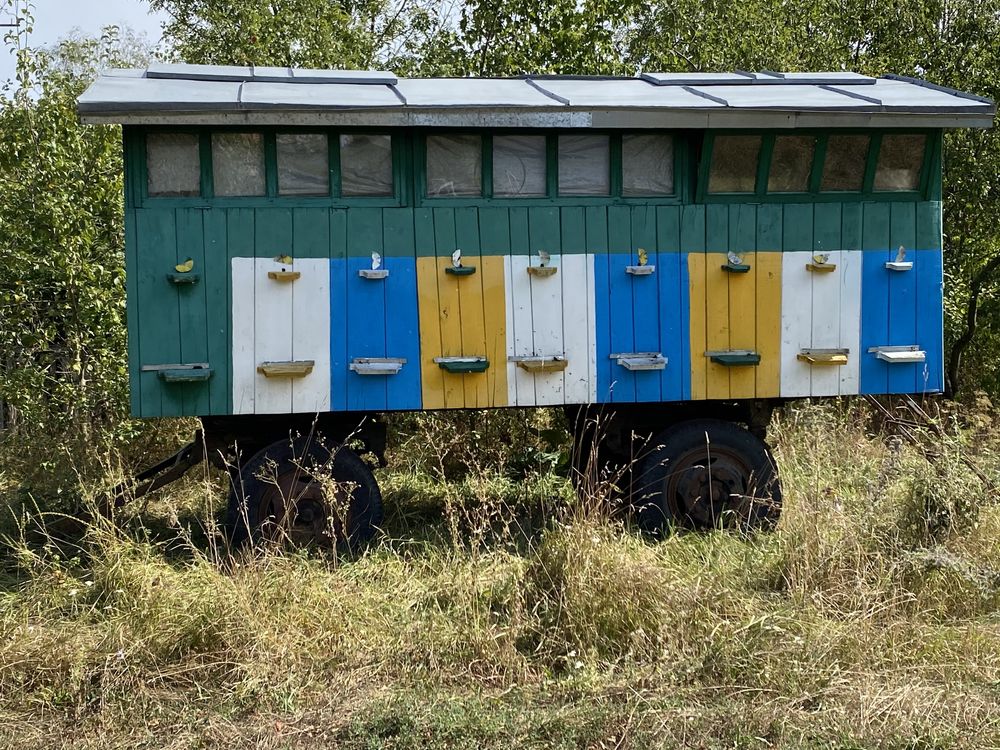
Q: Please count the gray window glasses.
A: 12